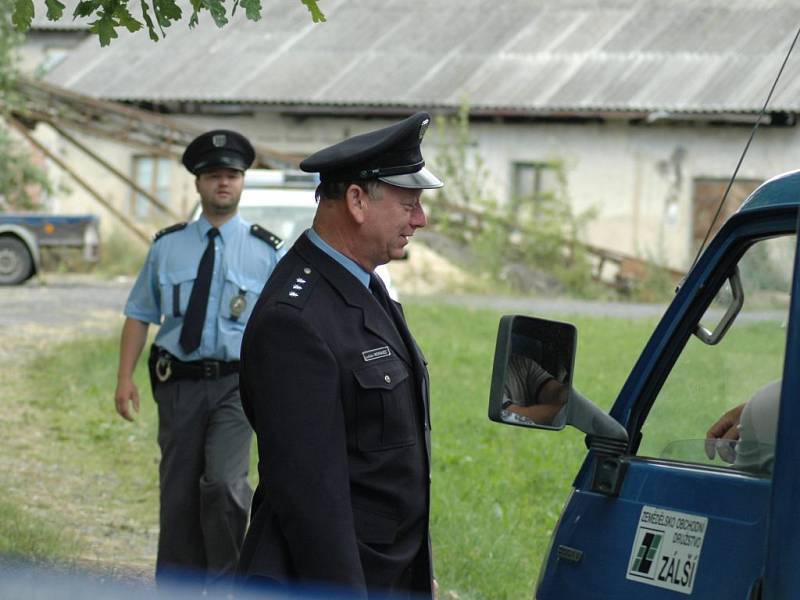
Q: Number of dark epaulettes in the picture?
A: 3